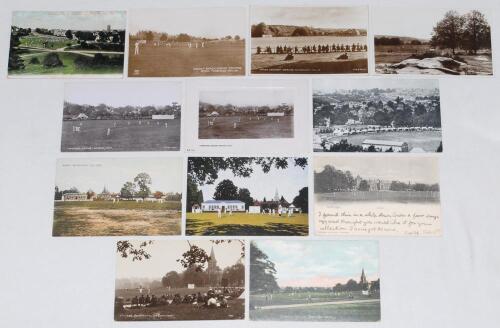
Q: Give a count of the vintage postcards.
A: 12